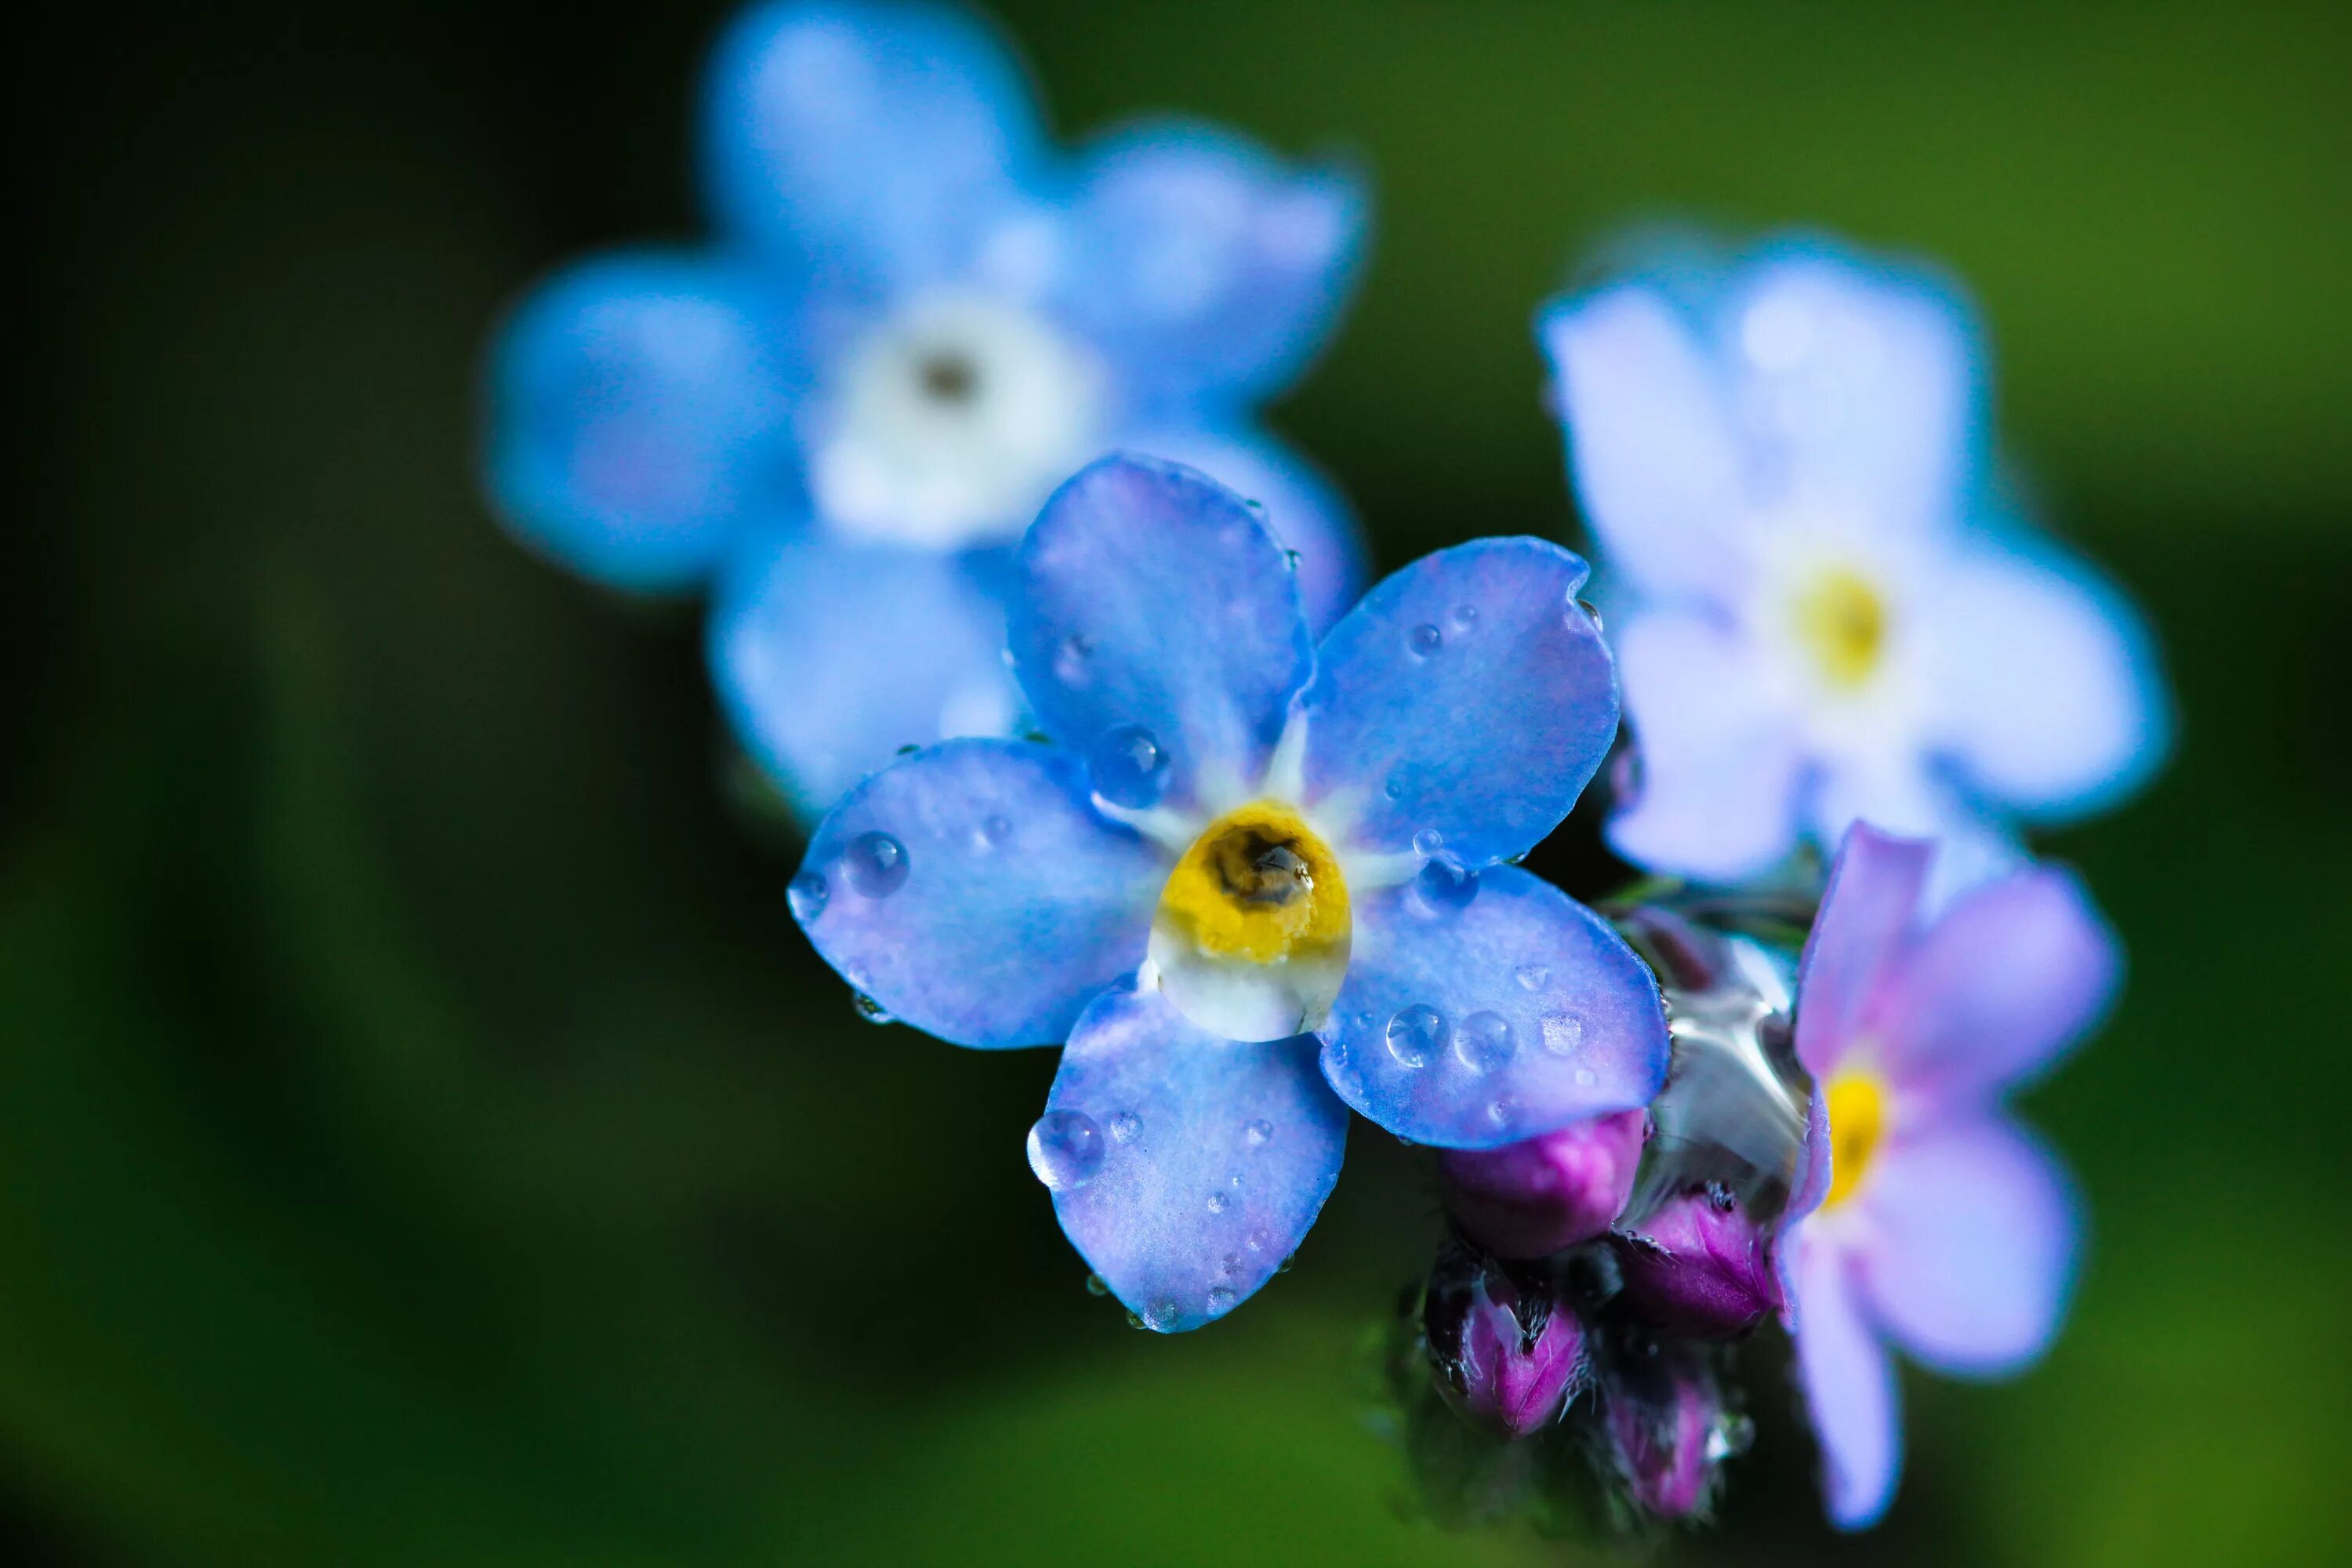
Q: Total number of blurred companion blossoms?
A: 3